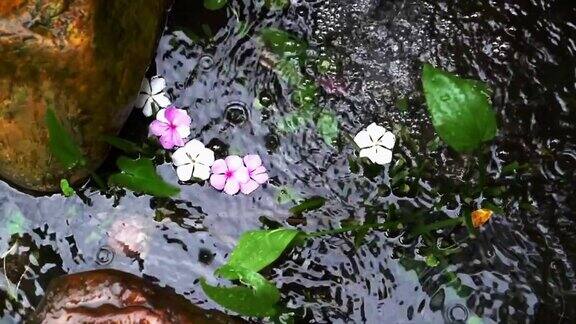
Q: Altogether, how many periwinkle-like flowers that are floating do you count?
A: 6